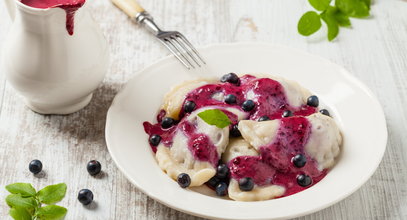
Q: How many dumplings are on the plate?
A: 5